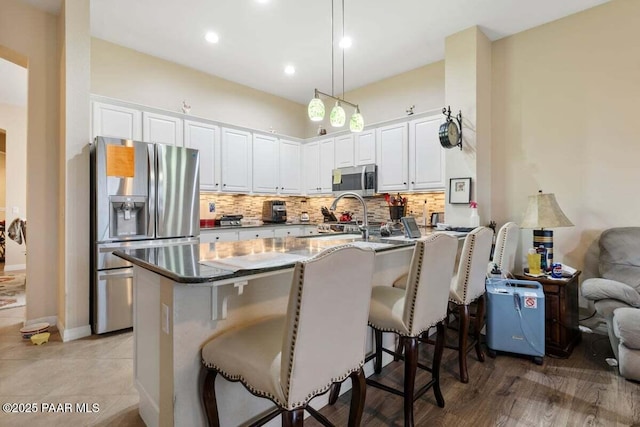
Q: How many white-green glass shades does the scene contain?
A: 3